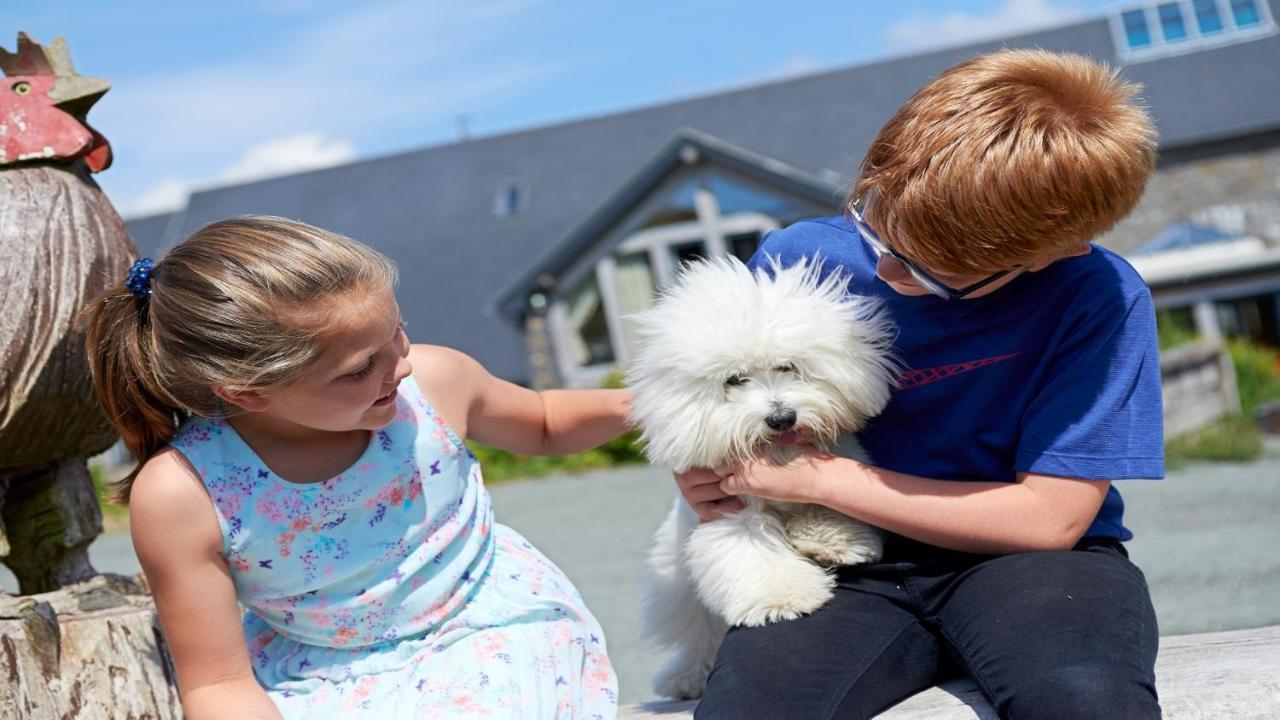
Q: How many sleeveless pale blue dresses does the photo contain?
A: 1